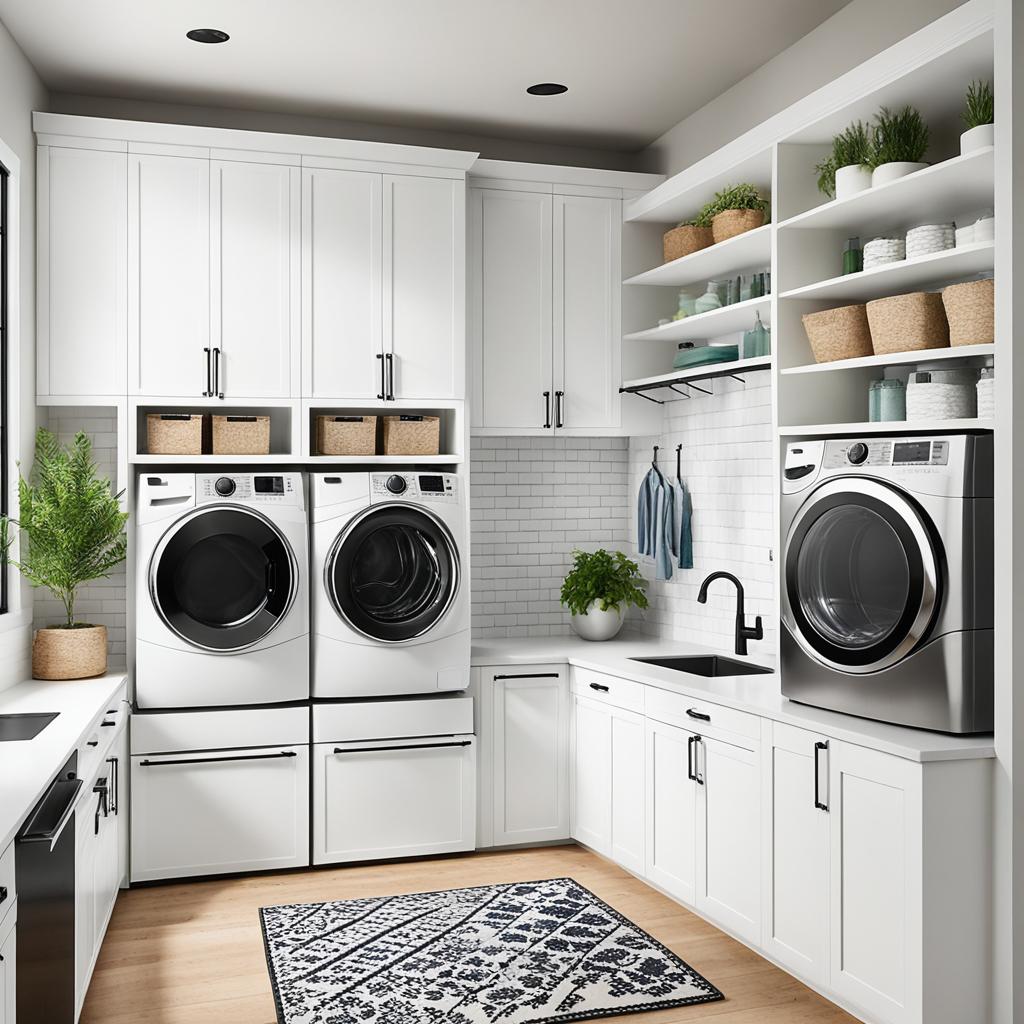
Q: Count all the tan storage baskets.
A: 7